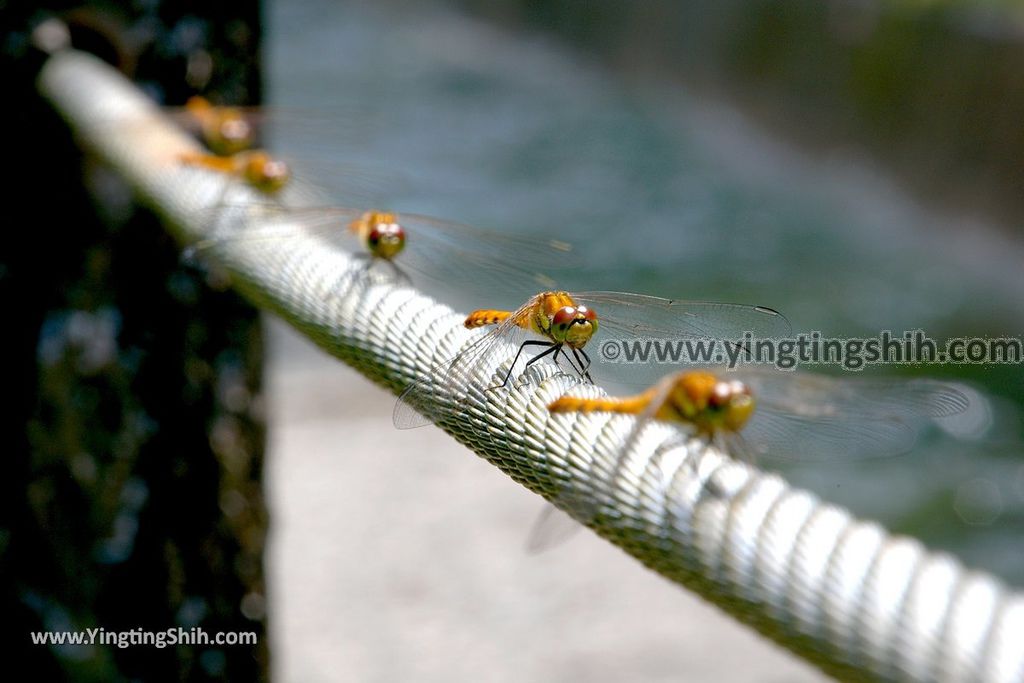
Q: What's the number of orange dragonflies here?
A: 5